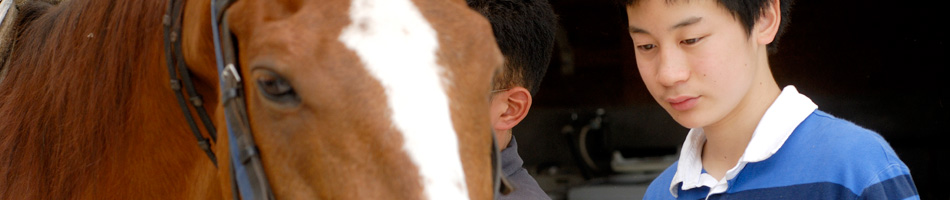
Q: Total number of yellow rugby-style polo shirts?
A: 0